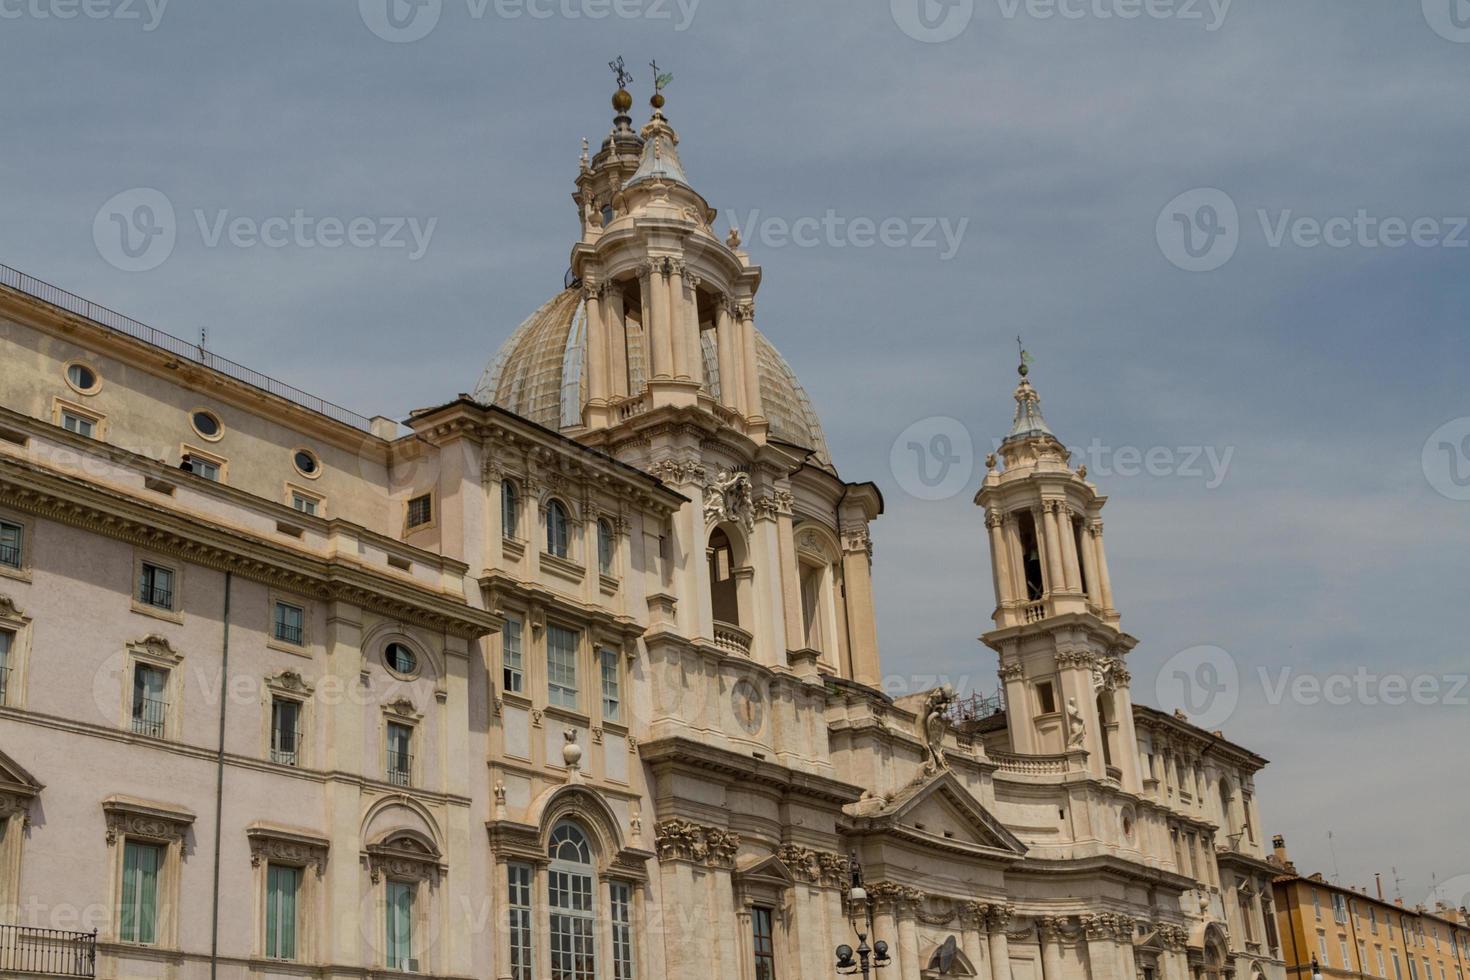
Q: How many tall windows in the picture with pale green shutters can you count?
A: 3